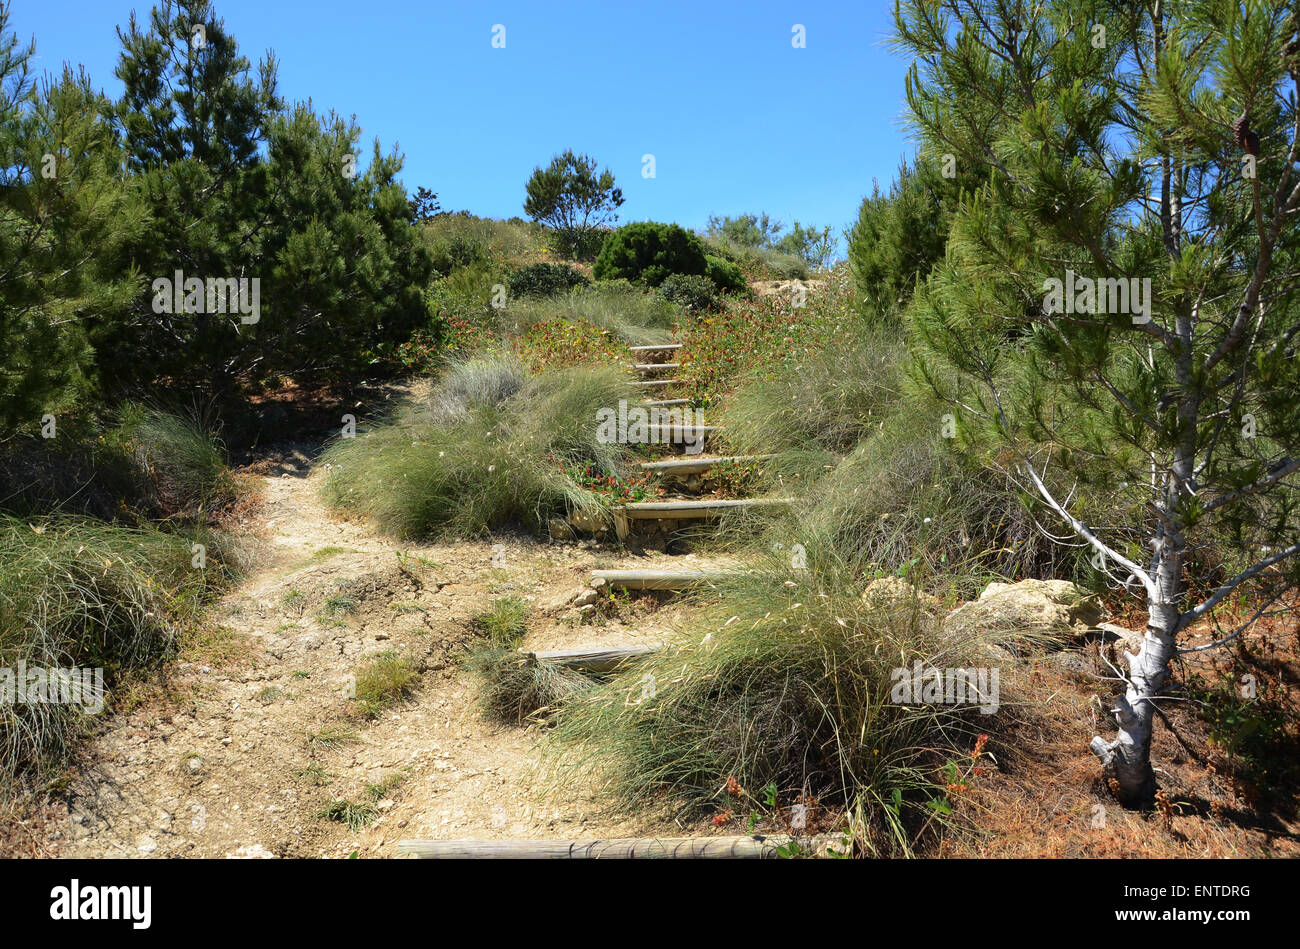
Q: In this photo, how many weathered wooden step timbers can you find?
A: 10